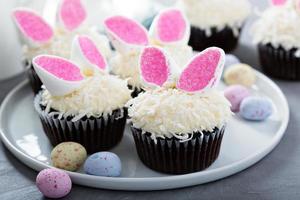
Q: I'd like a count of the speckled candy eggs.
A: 7